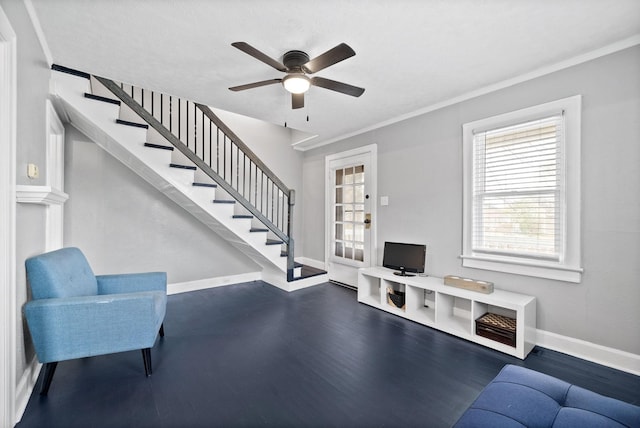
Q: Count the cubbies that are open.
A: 3